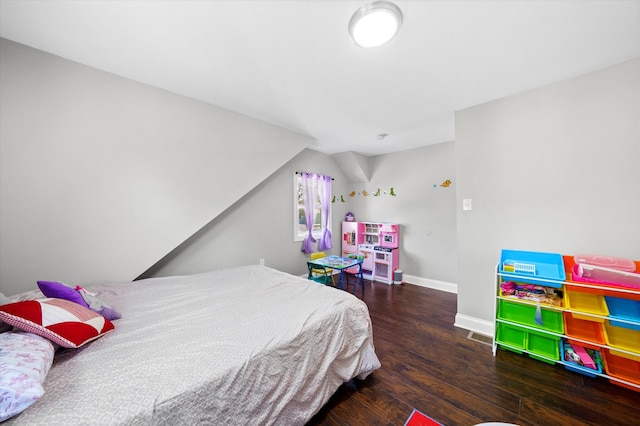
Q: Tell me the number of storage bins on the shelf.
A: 12